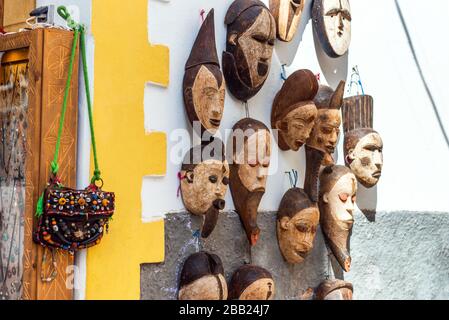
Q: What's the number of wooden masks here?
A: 14